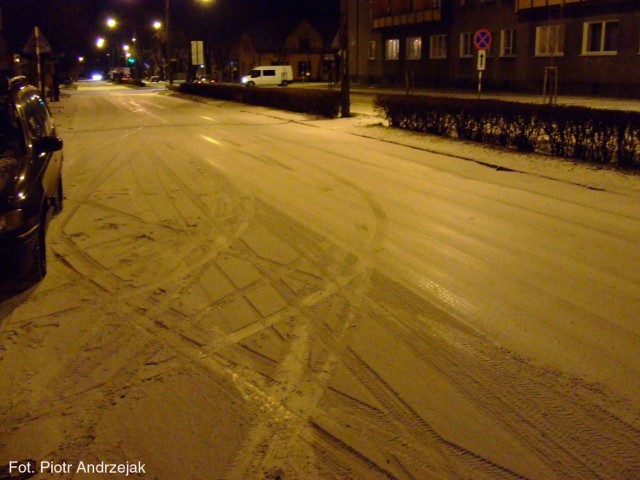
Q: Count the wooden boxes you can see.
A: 0